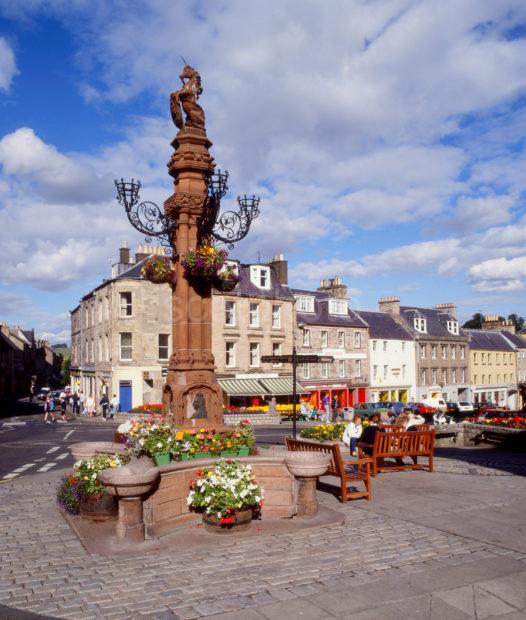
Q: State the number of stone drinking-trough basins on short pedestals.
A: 3